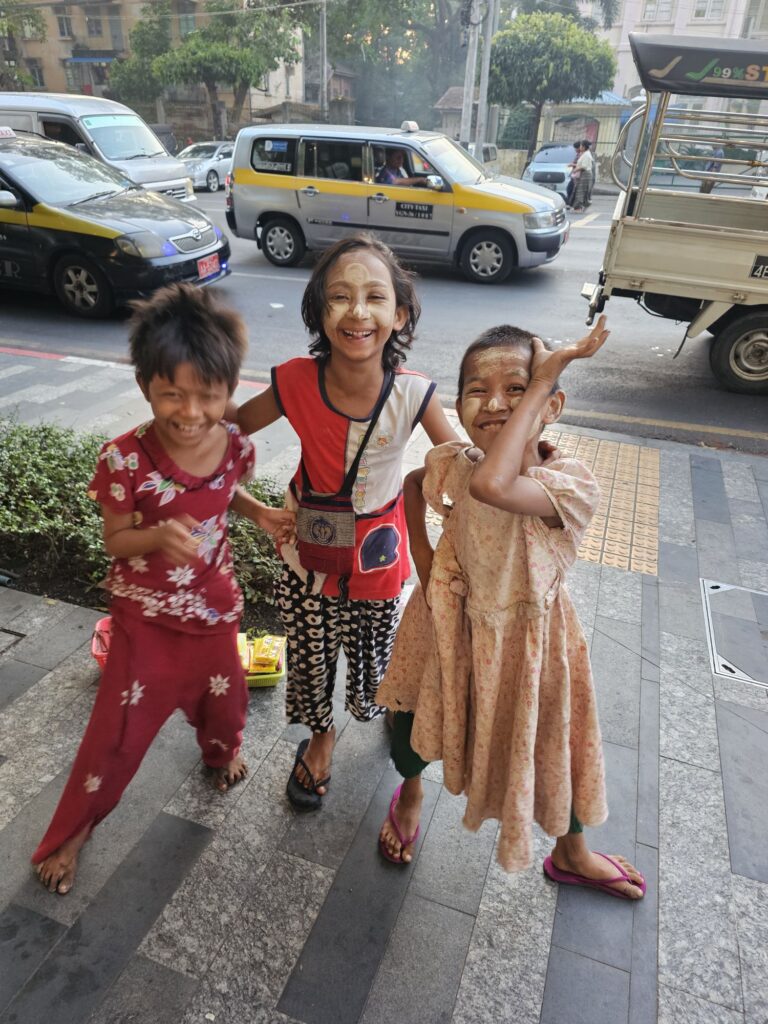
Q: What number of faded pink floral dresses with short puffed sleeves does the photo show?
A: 1